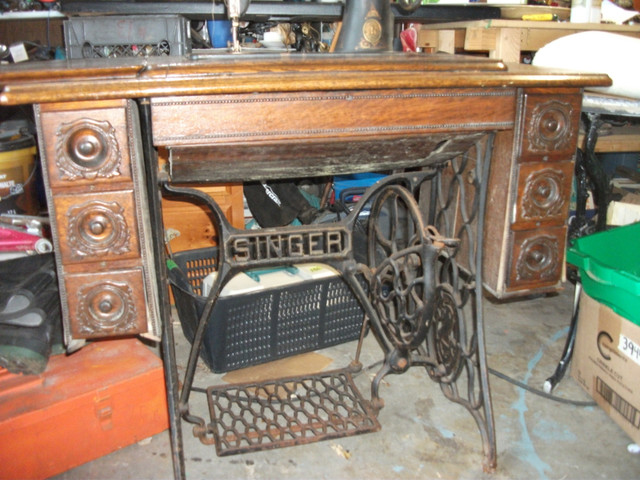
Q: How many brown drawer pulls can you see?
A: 6